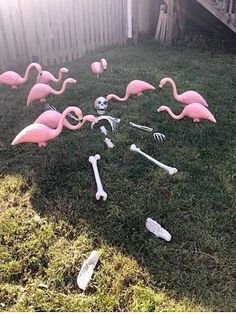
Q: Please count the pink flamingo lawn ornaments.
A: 9